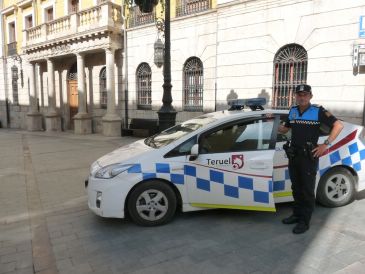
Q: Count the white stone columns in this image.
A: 4